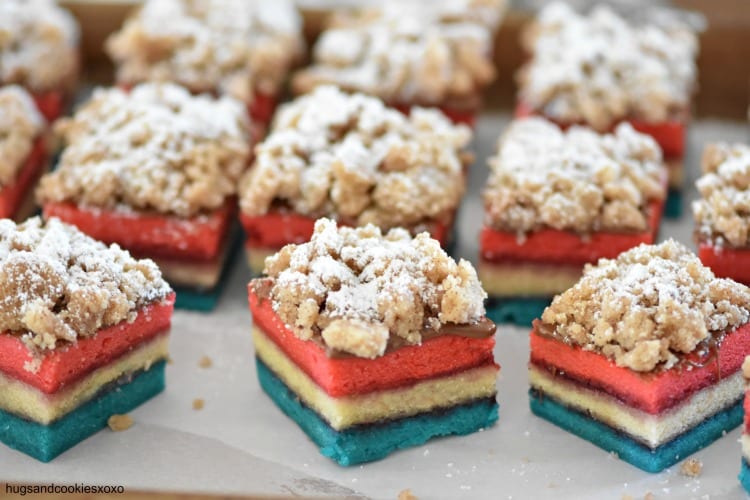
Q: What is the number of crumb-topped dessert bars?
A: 13